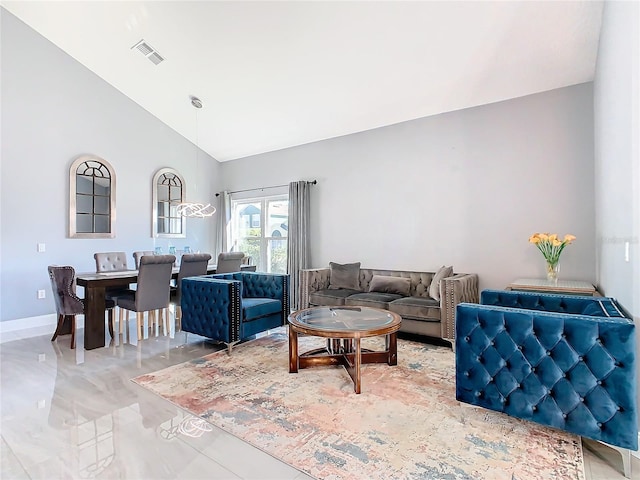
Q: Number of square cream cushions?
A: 1